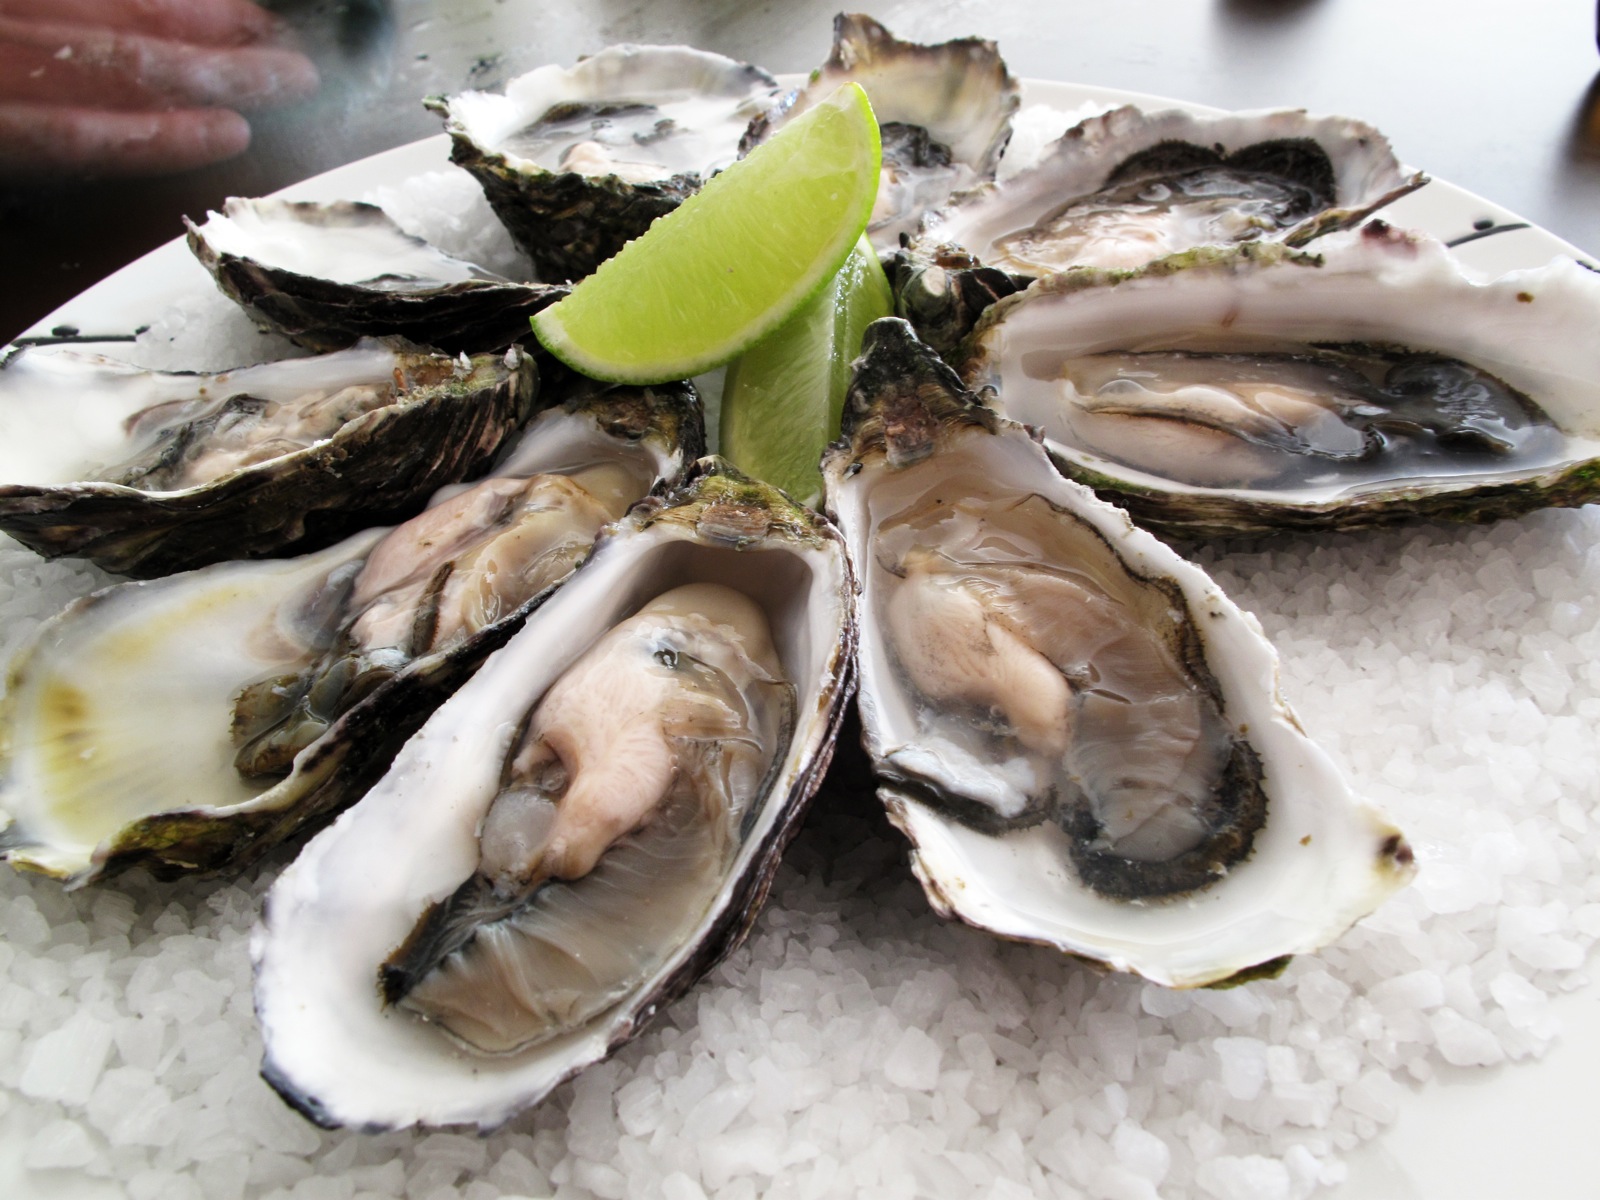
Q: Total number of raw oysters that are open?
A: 9